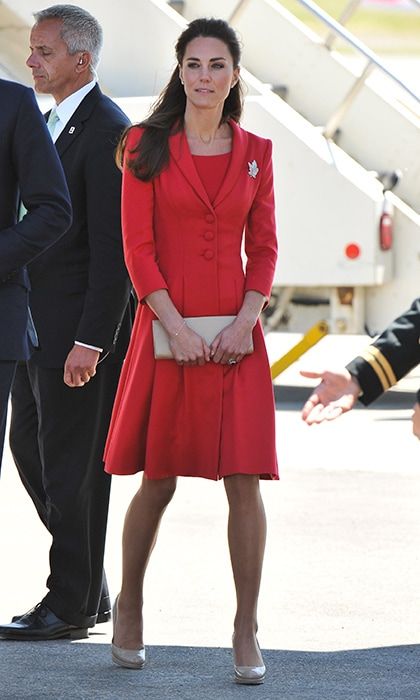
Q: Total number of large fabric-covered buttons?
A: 3